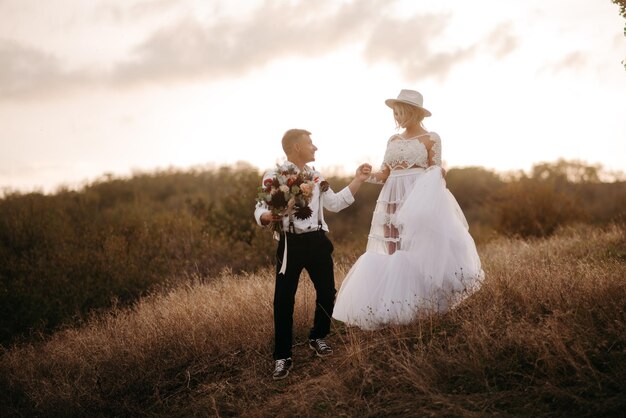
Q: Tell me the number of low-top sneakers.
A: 2